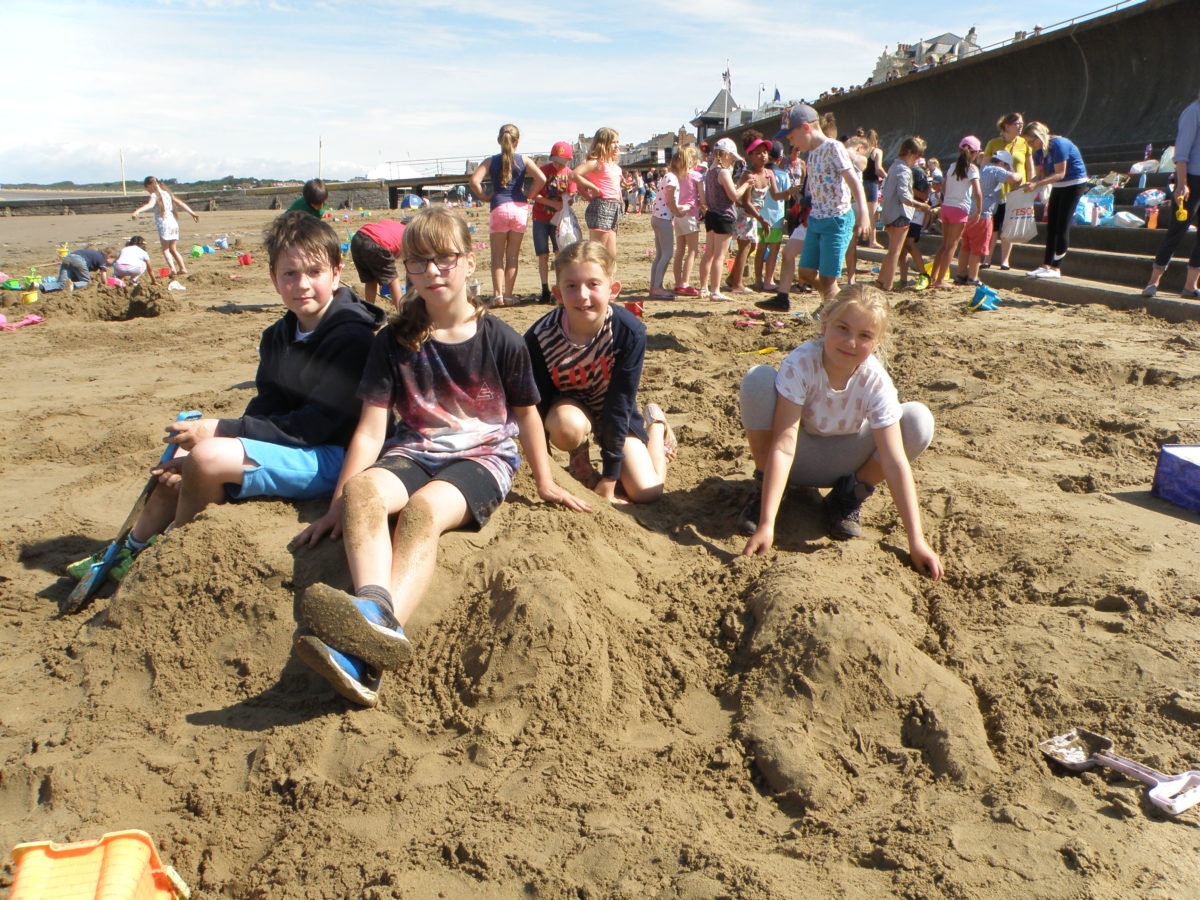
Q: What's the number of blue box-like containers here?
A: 1